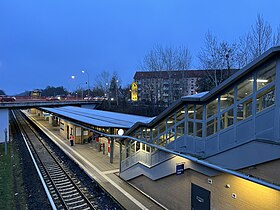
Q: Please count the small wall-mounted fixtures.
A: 3